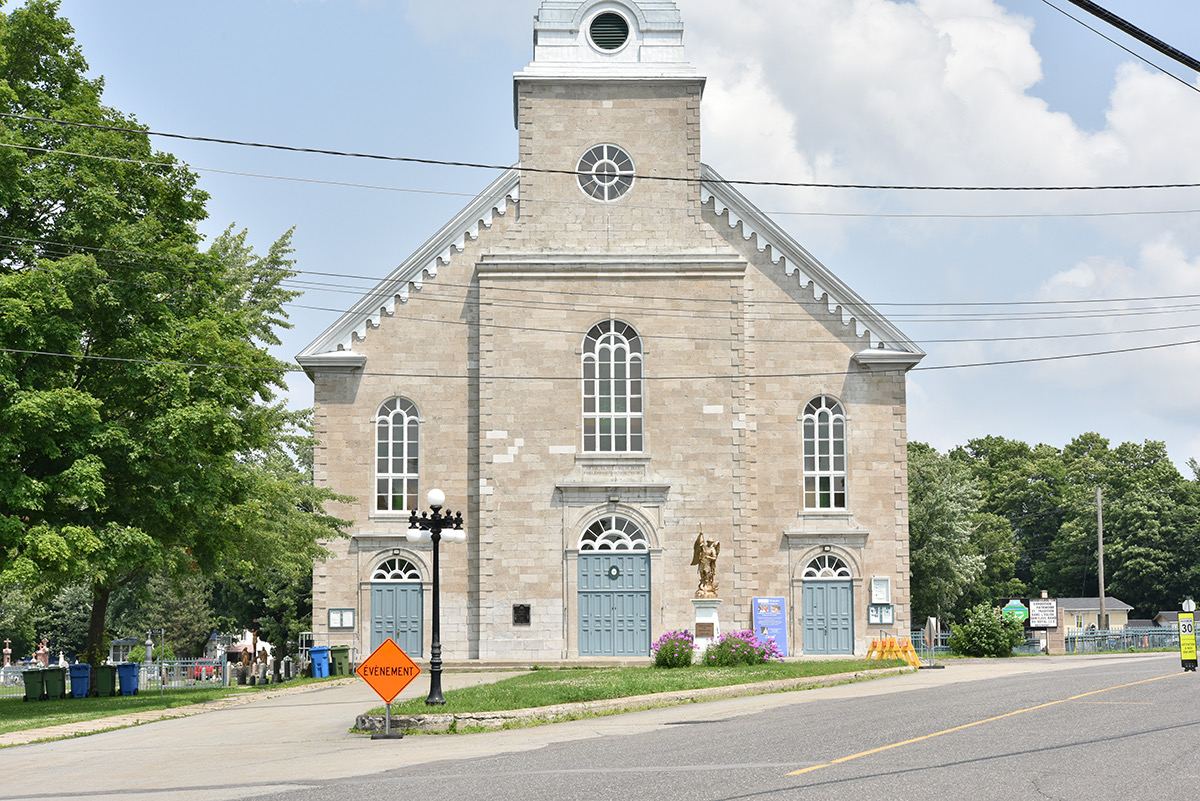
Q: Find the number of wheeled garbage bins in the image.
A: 7